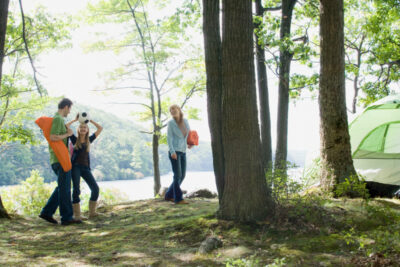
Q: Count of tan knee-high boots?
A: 2